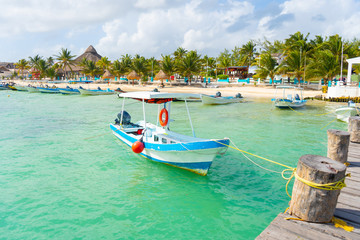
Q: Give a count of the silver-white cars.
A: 0